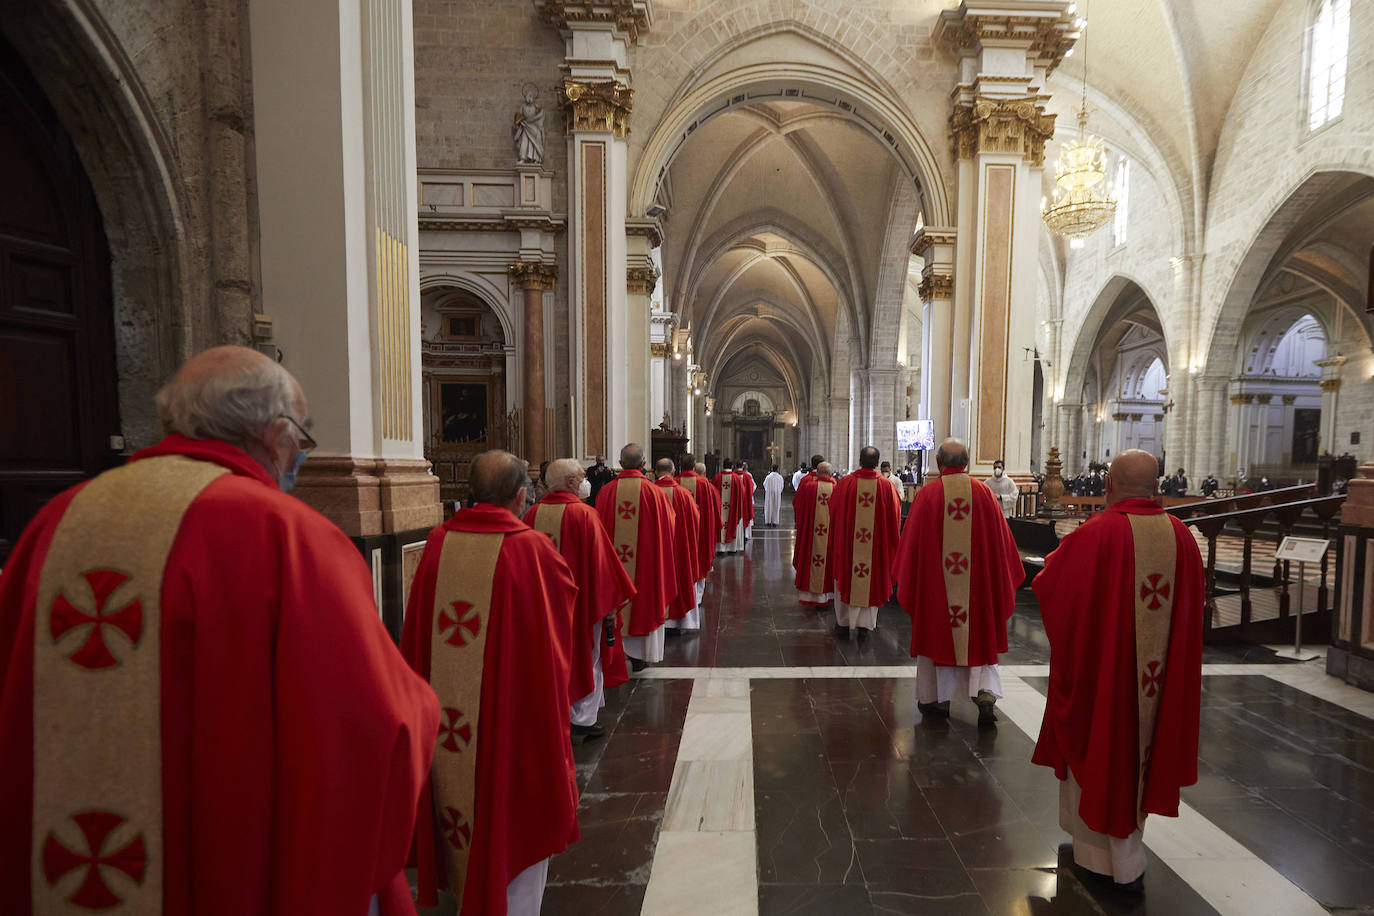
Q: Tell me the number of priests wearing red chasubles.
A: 14